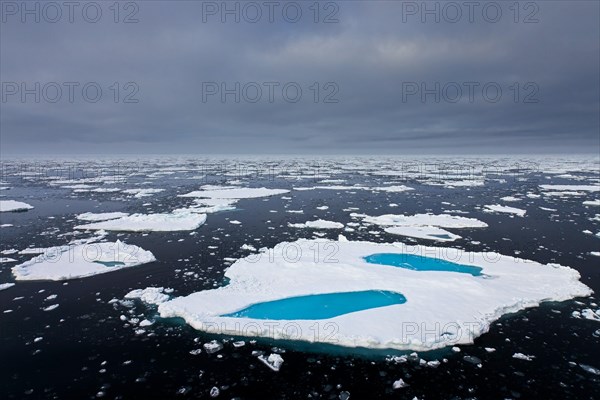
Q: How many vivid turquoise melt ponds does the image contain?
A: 2